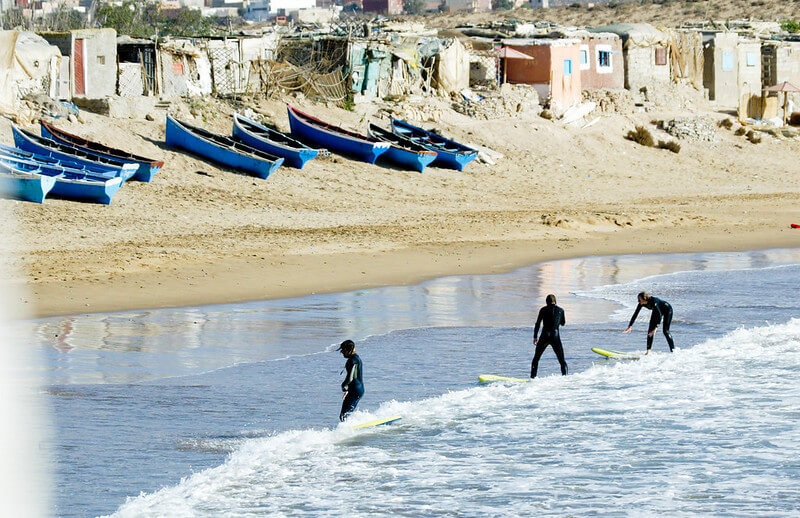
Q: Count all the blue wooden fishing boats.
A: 10